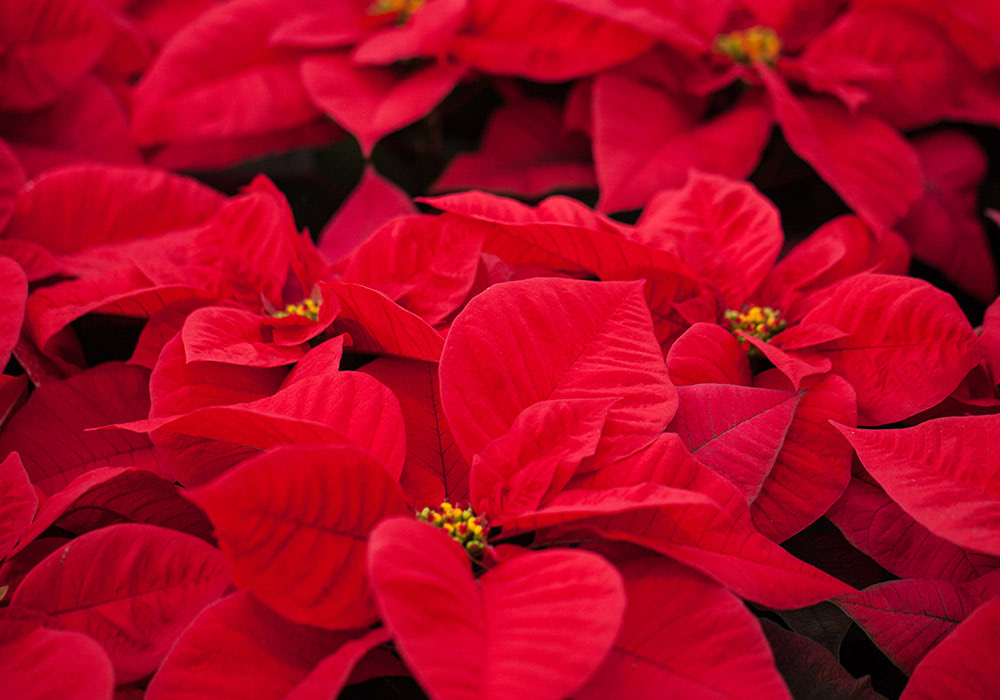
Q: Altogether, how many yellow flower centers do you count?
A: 5